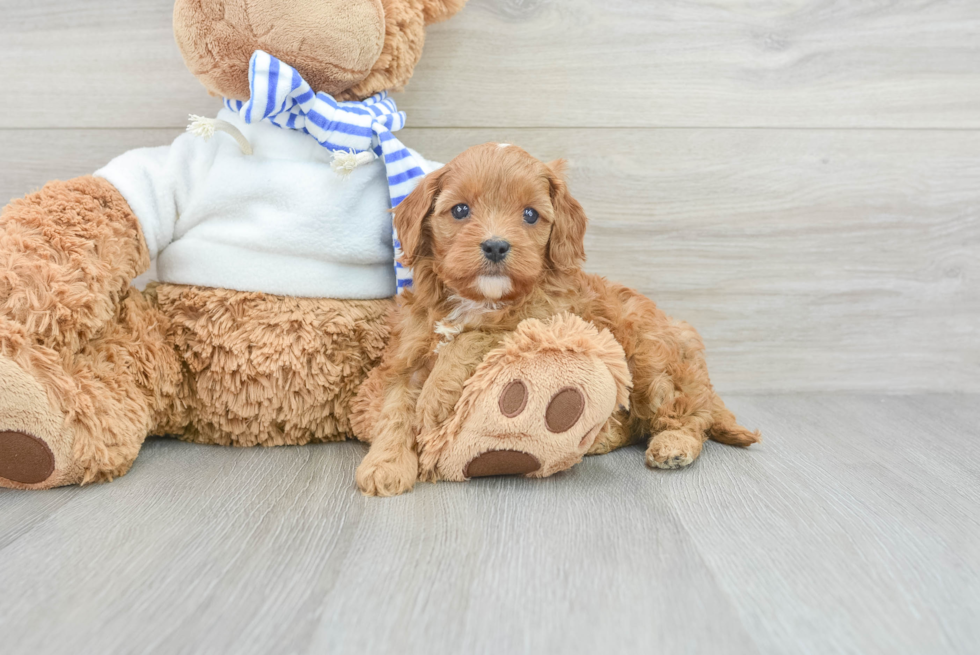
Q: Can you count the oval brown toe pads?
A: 2